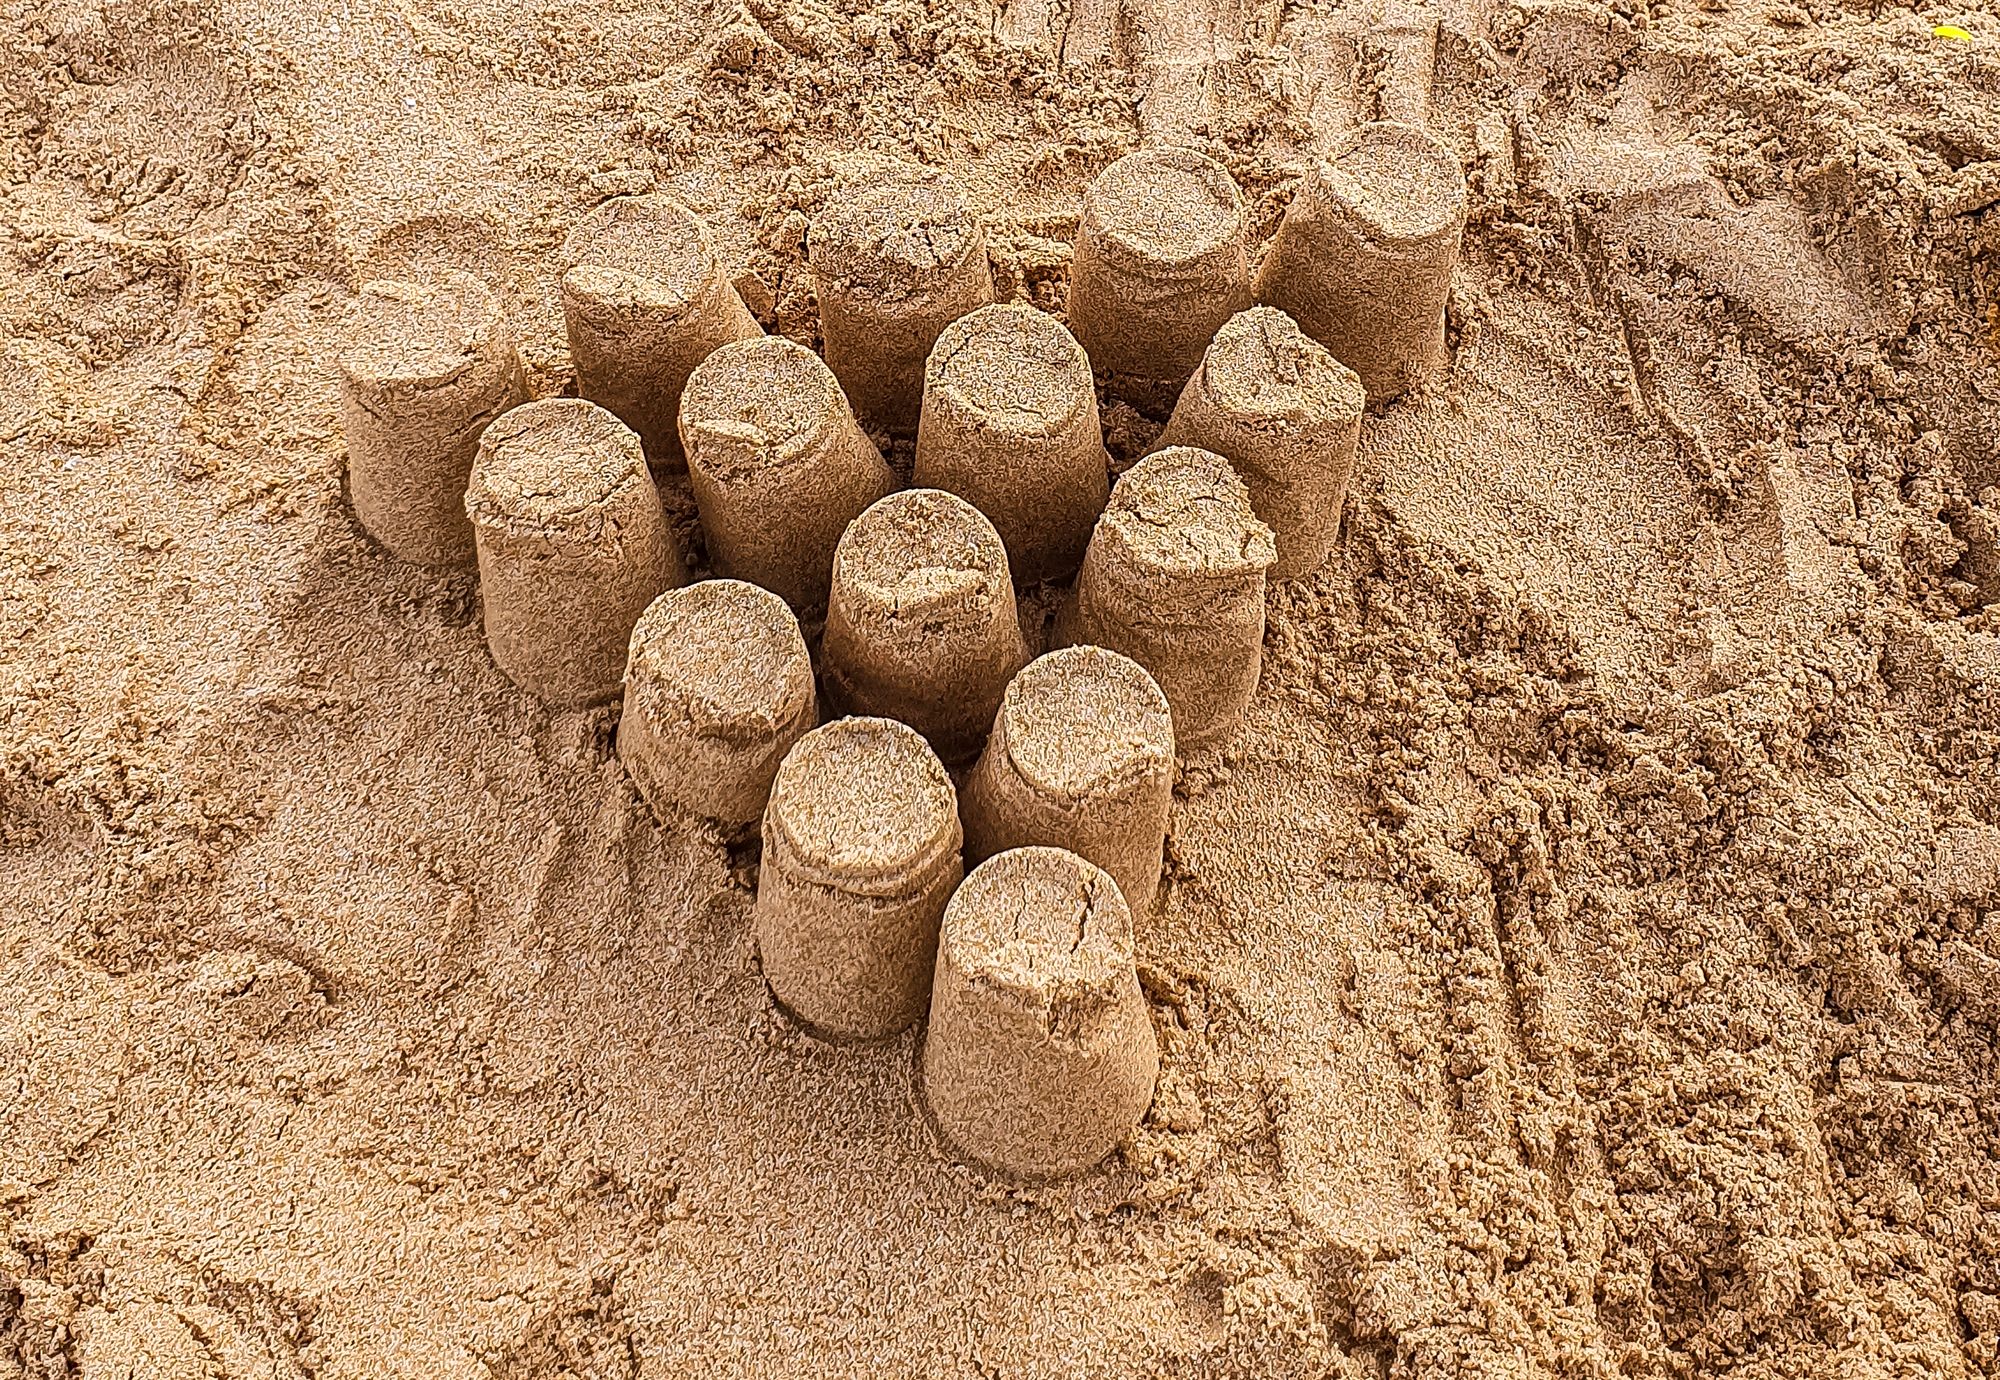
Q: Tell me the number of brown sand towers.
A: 15